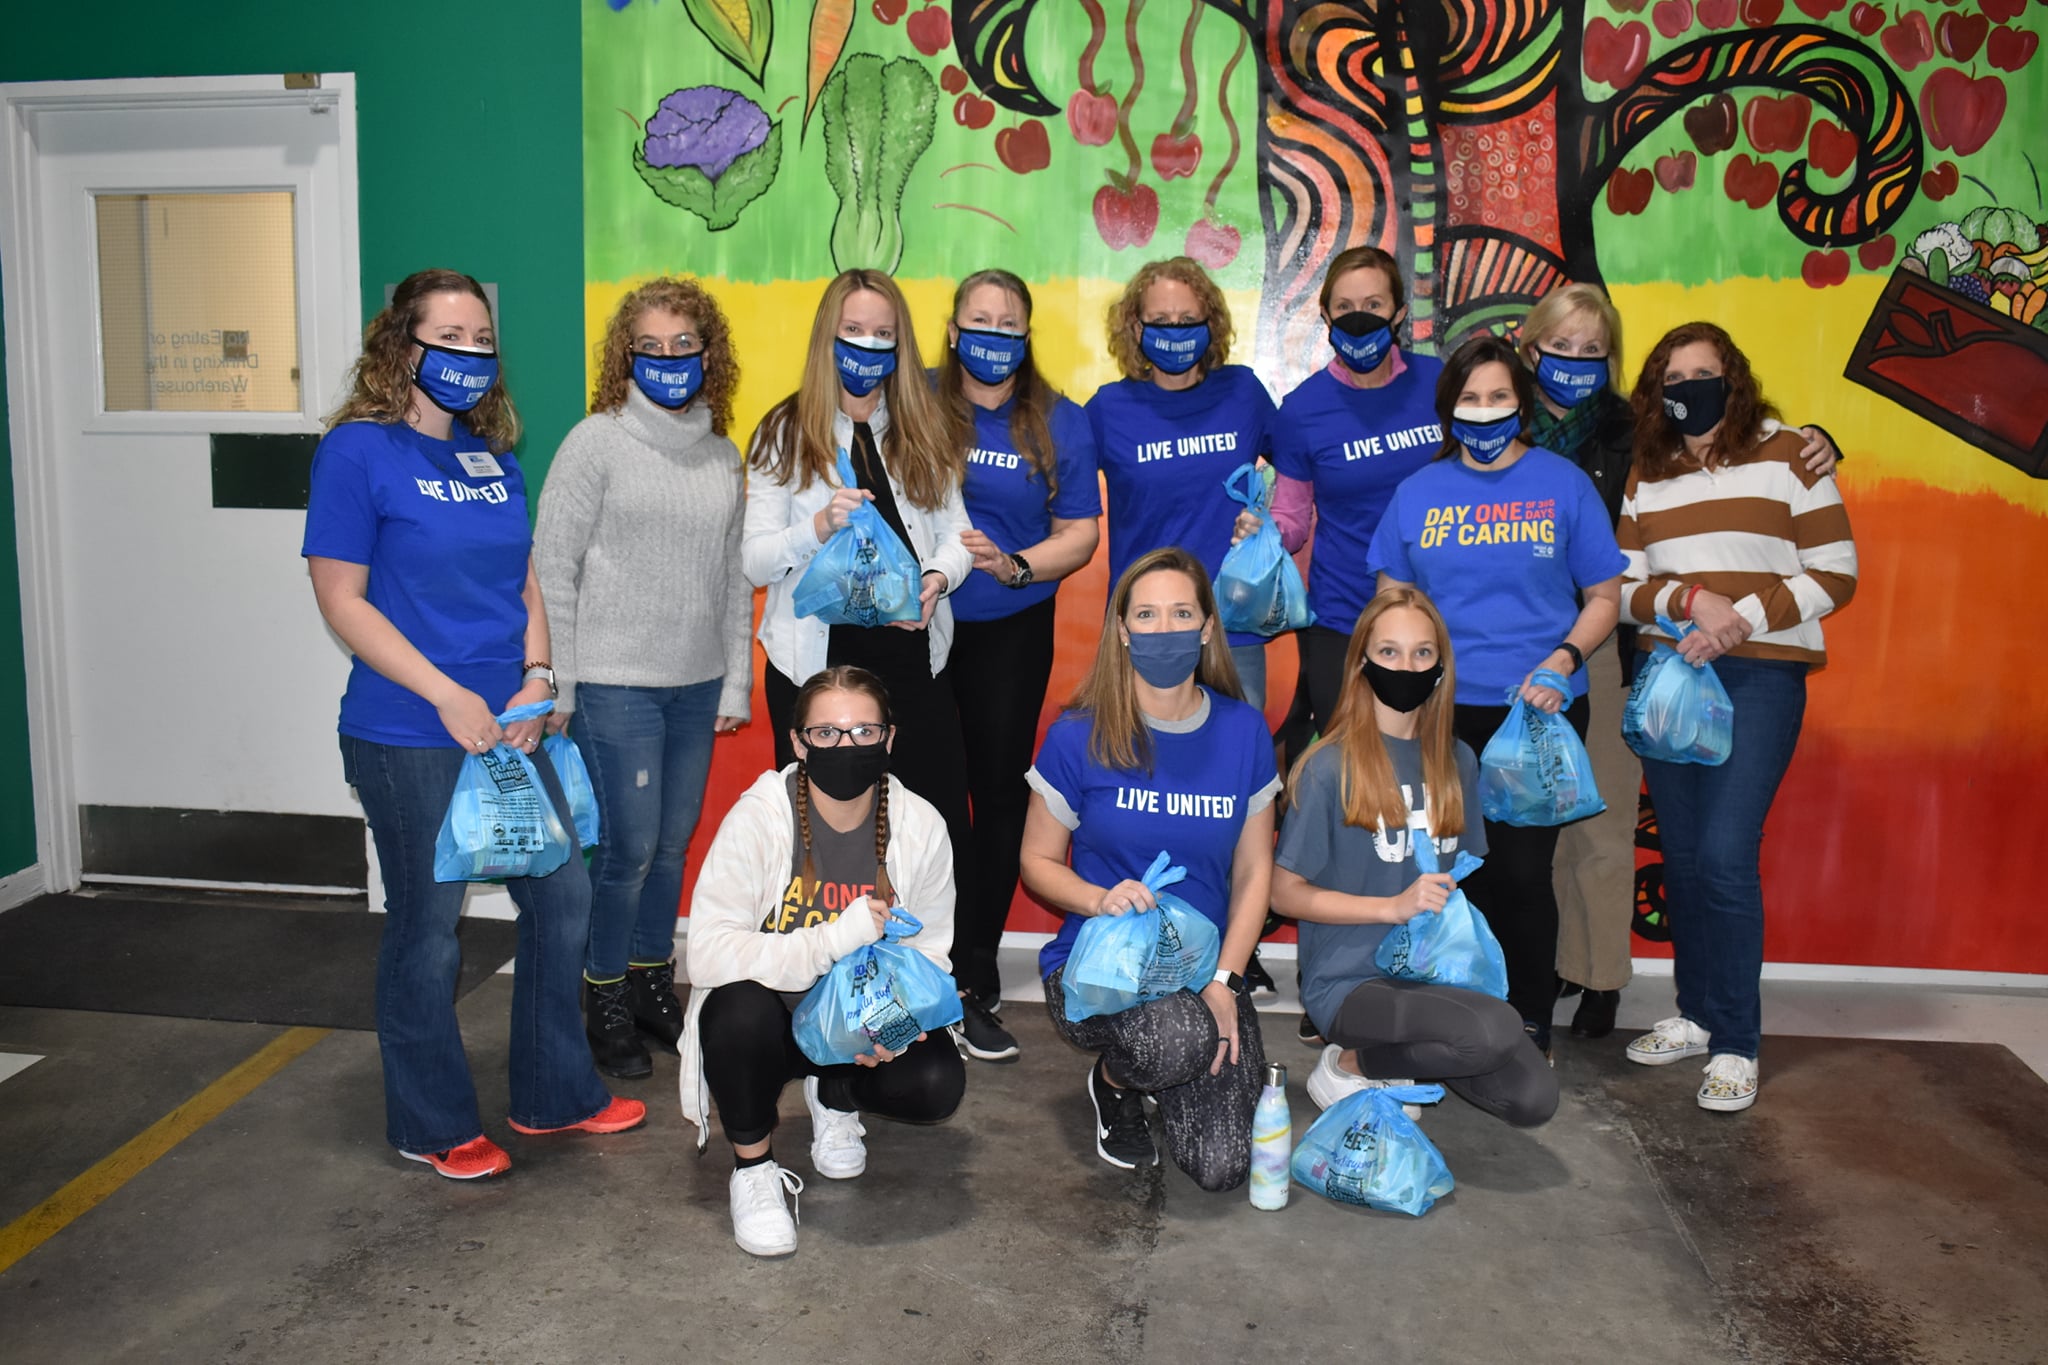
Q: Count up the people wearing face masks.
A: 12